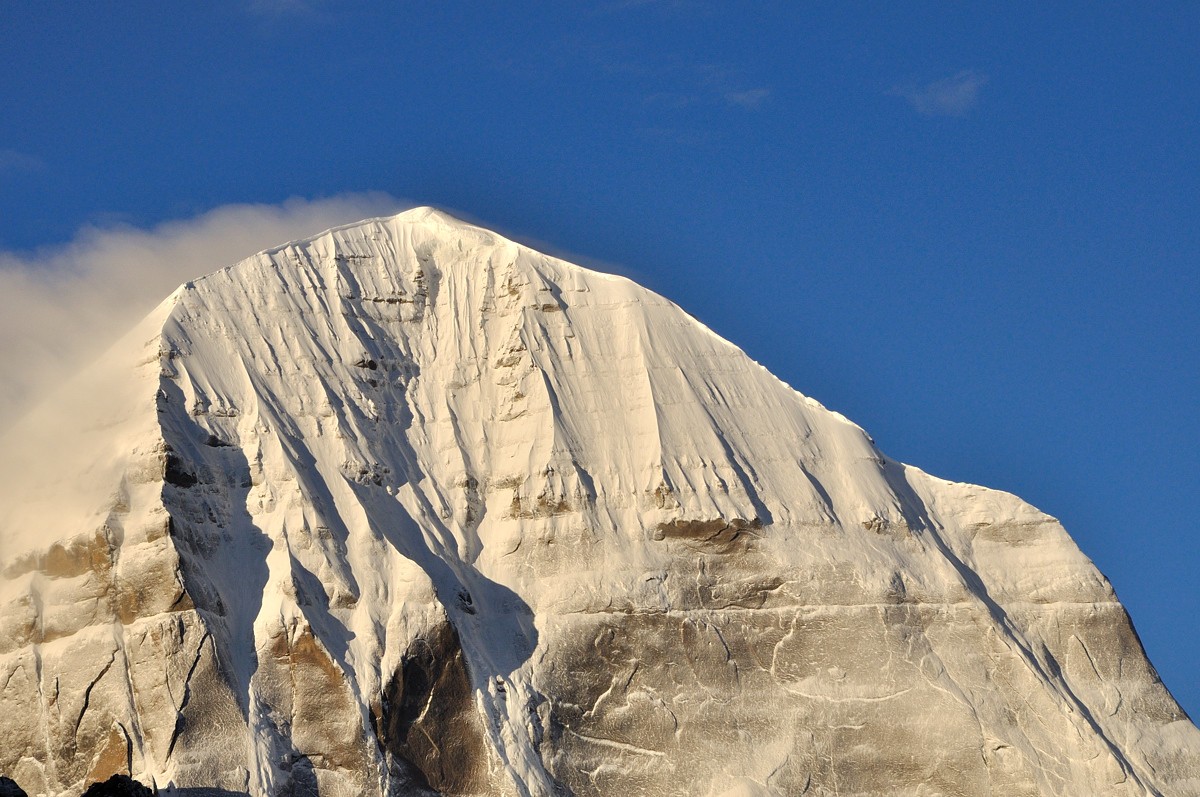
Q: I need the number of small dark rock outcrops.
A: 2